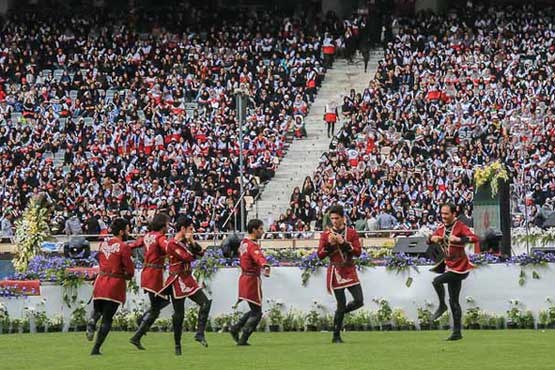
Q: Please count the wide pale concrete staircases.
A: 1